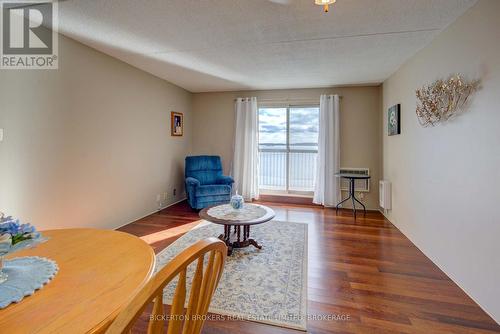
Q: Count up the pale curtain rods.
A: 1